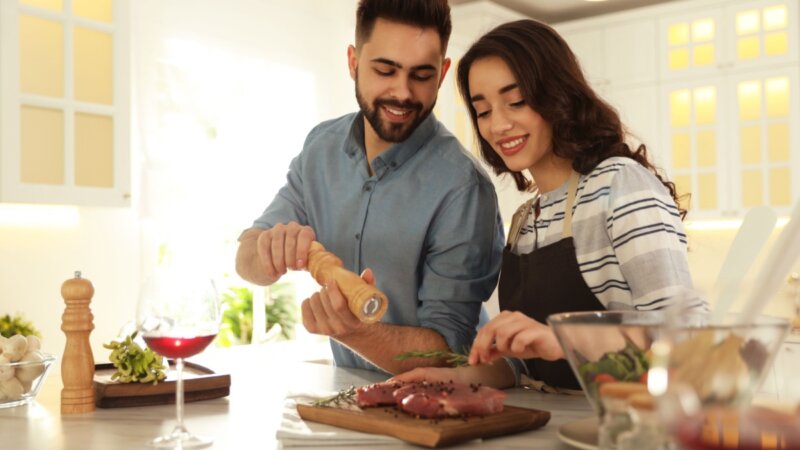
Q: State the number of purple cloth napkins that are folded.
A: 0